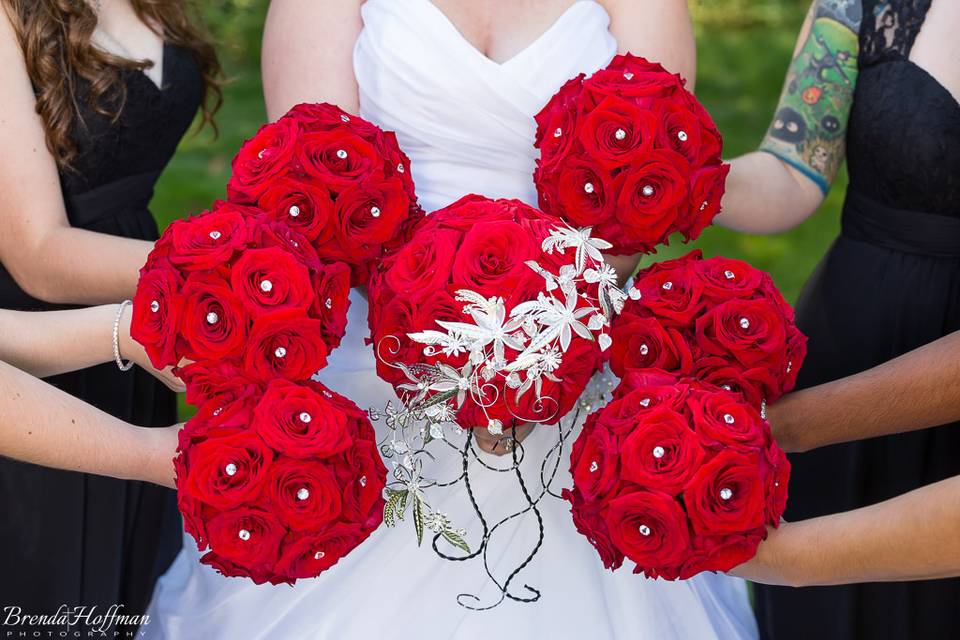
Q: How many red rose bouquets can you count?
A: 7